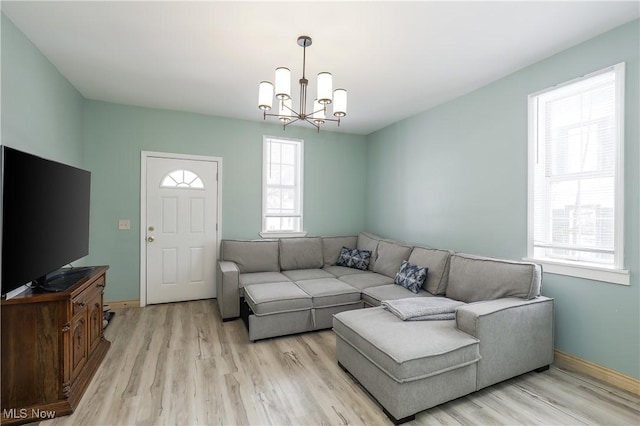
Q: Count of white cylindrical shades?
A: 6